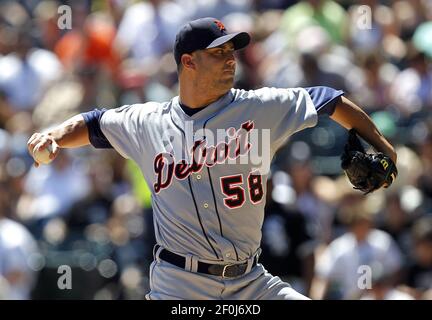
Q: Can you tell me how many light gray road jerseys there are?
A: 1